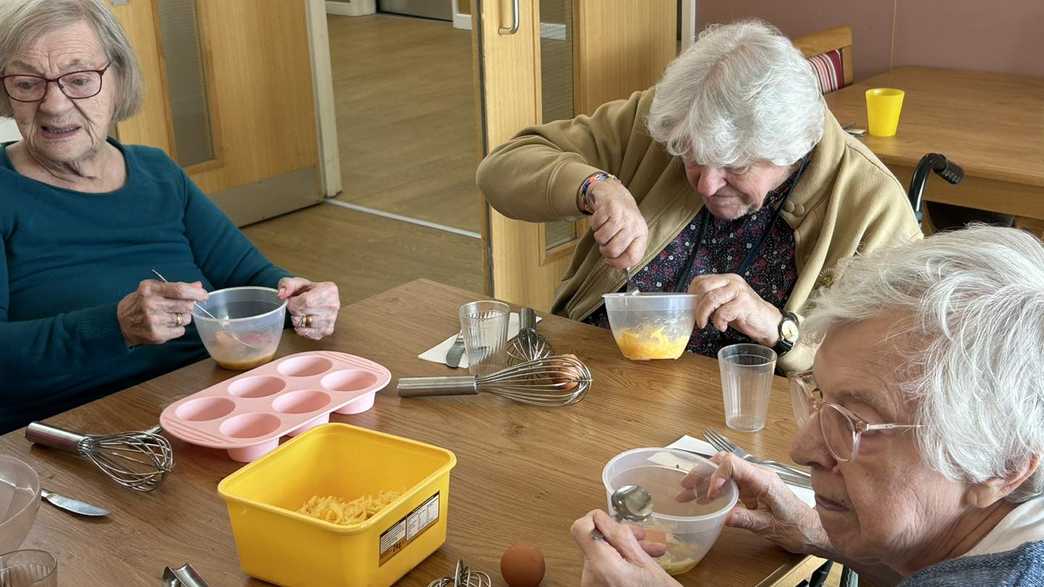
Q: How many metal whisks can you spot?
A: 4